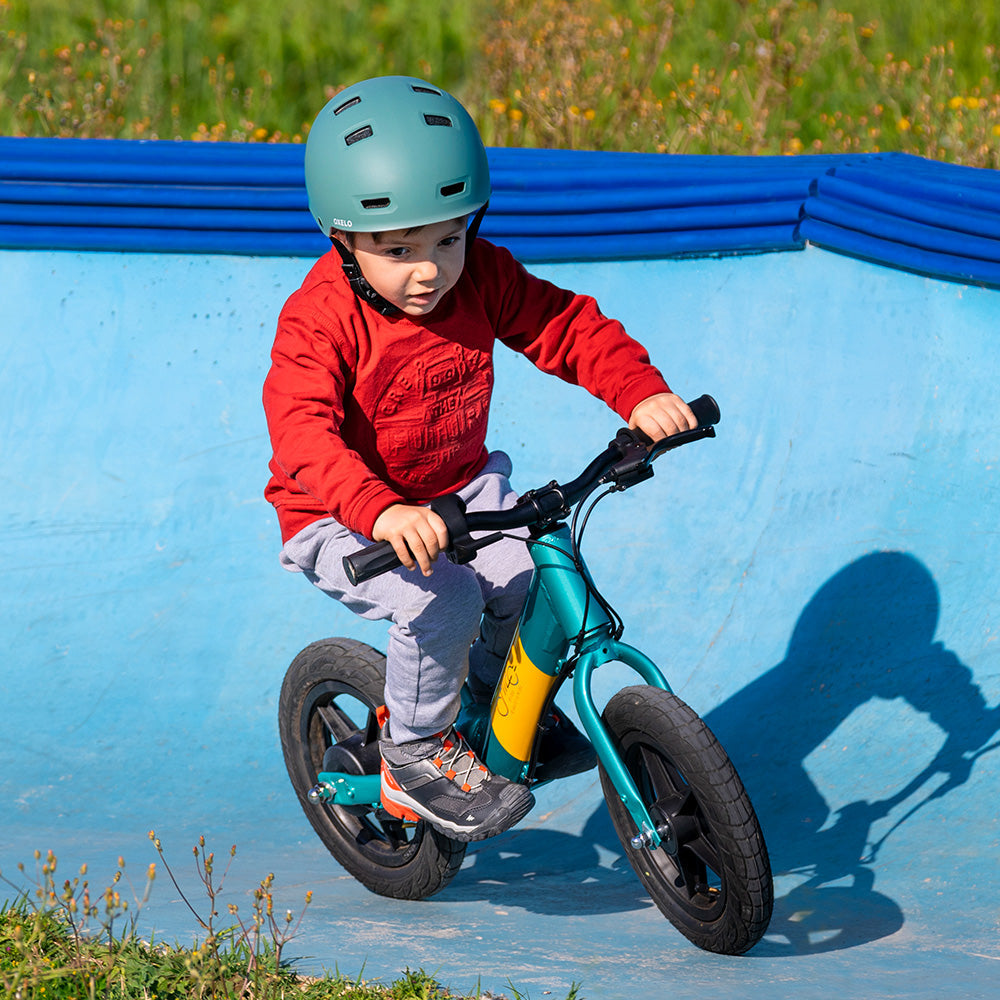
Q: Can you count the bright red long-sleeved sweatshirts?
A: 1